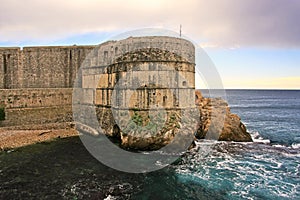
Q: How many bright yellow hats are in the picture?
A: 0